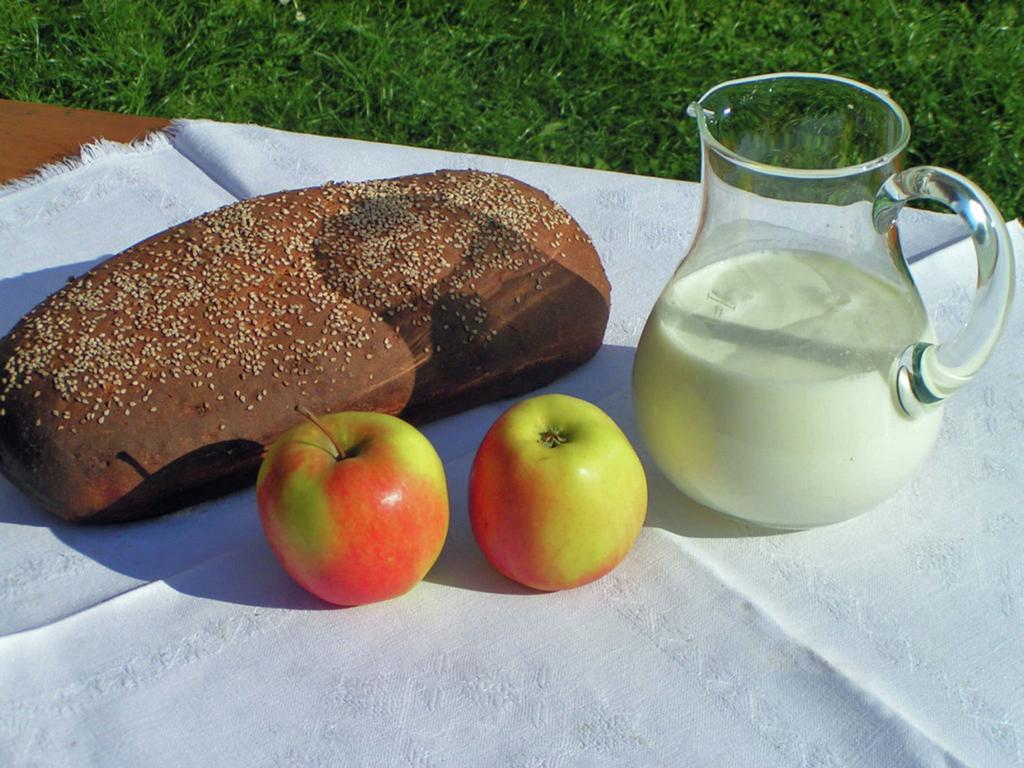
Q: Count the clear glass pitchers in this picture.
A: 1